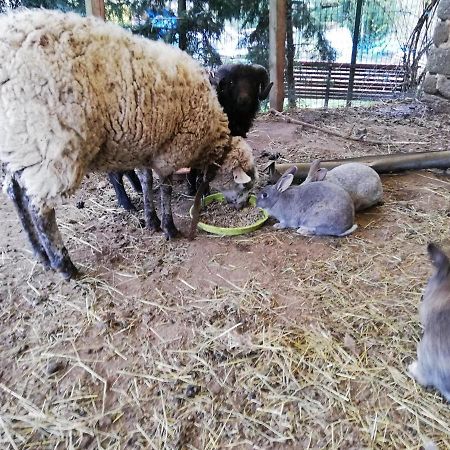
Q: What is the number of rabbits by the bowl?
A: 2